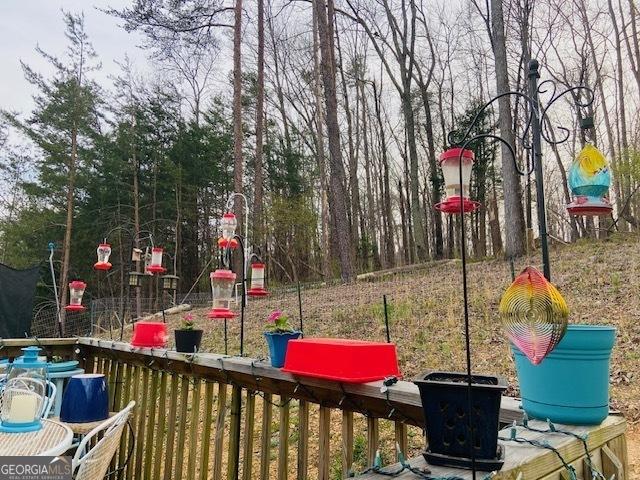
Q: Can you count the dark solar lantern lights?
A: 2